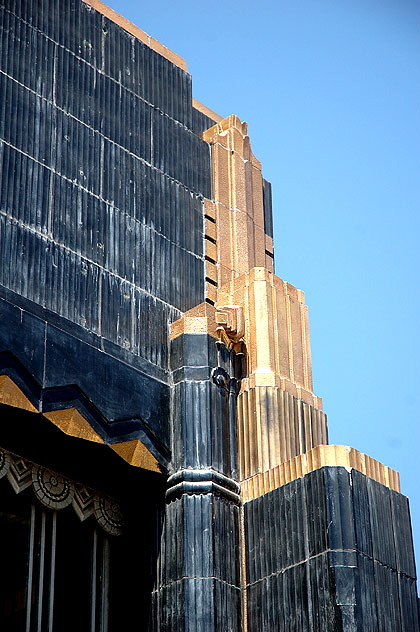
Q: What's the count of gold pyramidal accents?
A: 3